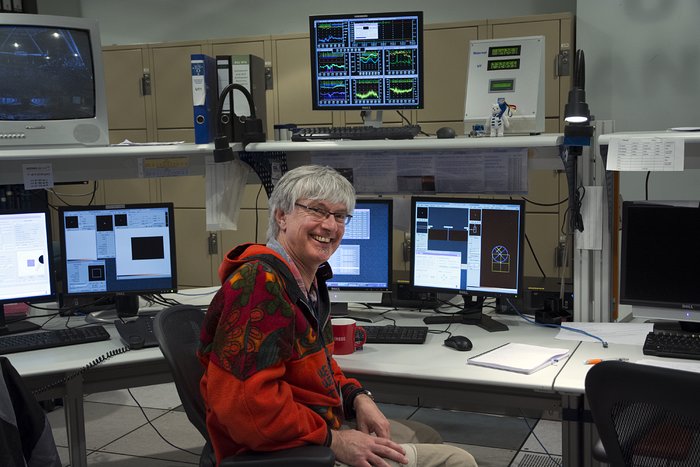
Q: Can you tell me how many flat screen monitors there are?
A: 6